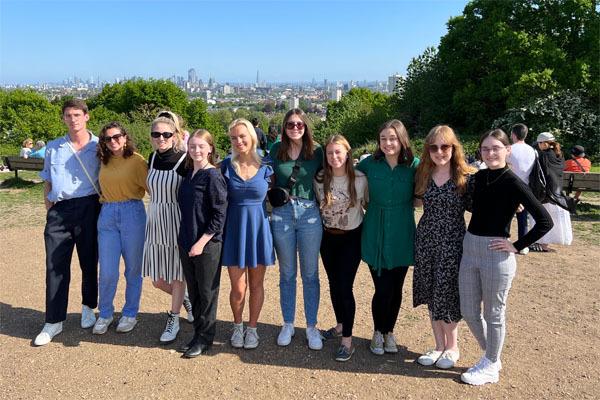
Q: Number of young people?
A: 10